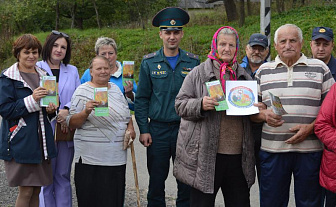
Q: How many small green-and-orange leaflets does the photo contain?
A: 4